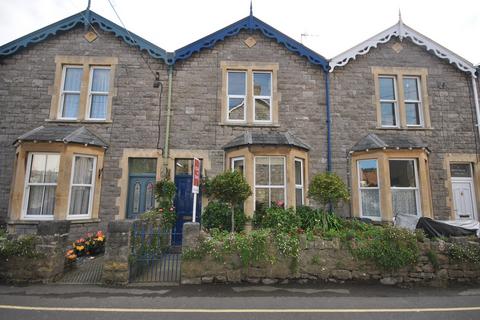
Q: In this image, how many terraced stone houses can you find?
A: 3